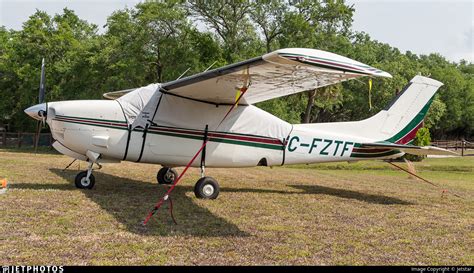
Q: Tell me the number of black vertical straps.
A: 4